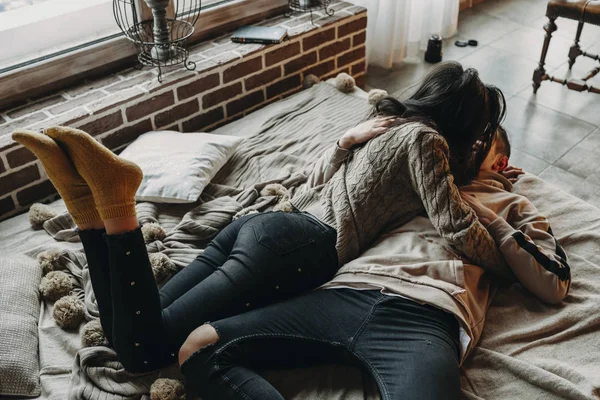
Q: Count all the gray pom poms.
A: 13